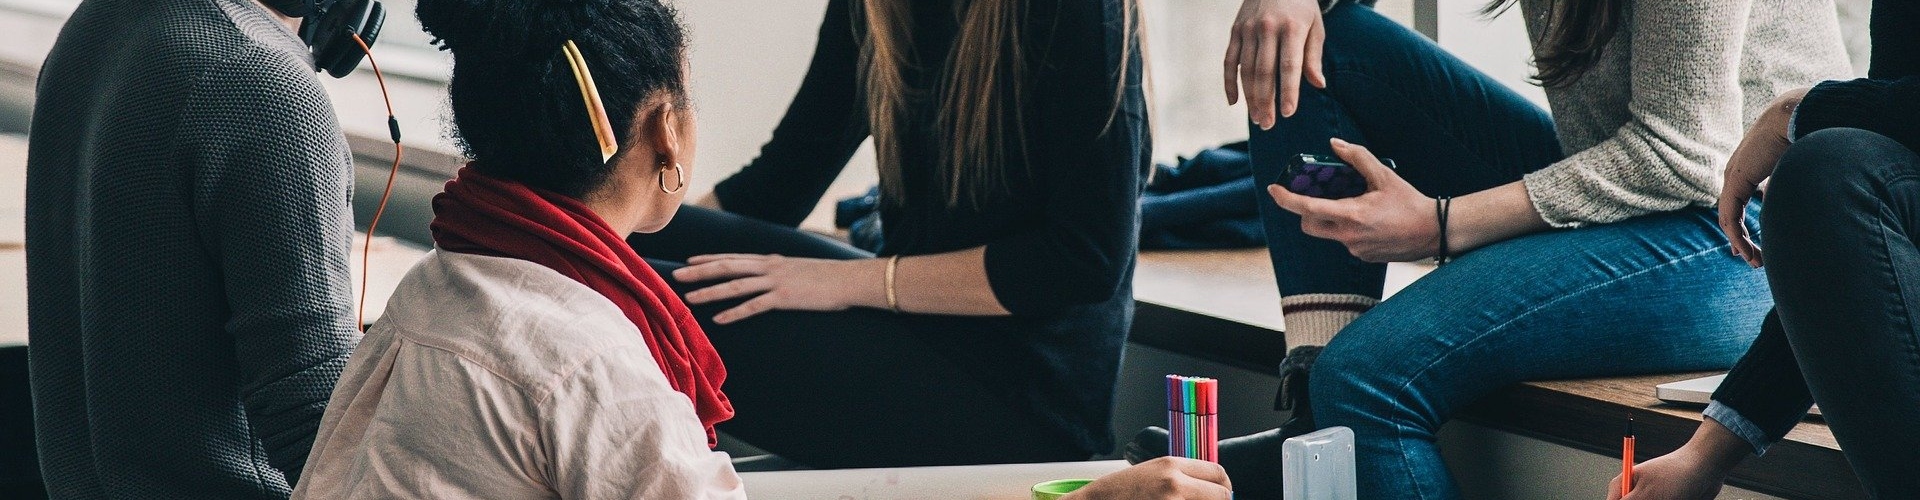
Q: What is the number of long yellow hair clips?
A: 1